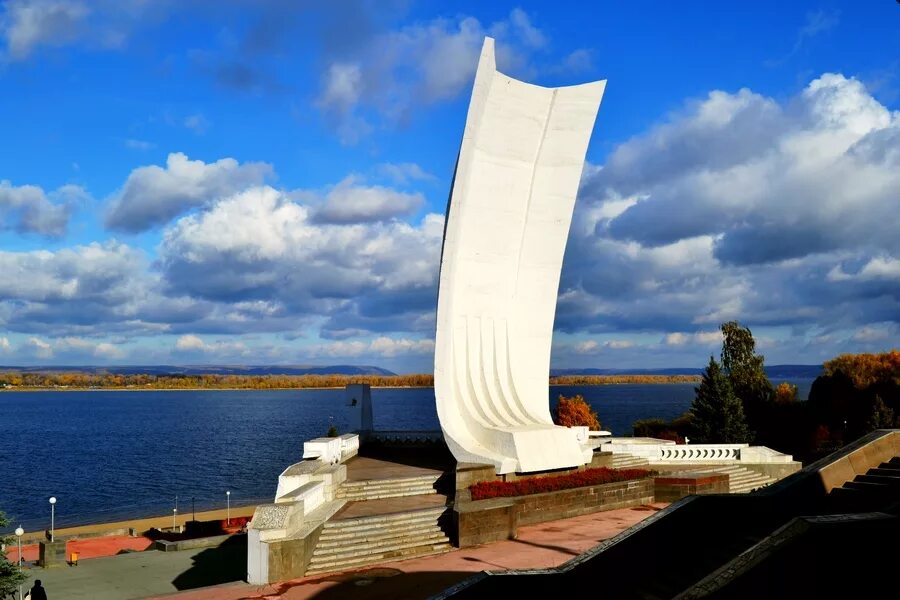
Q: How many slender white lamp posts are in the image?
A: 4